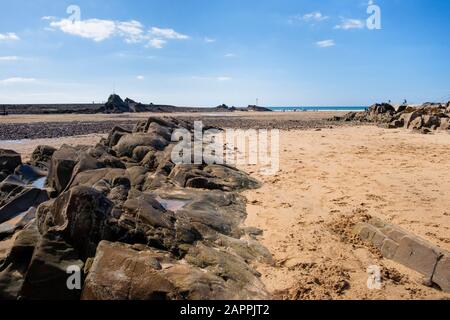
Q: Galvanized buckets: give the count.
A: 0